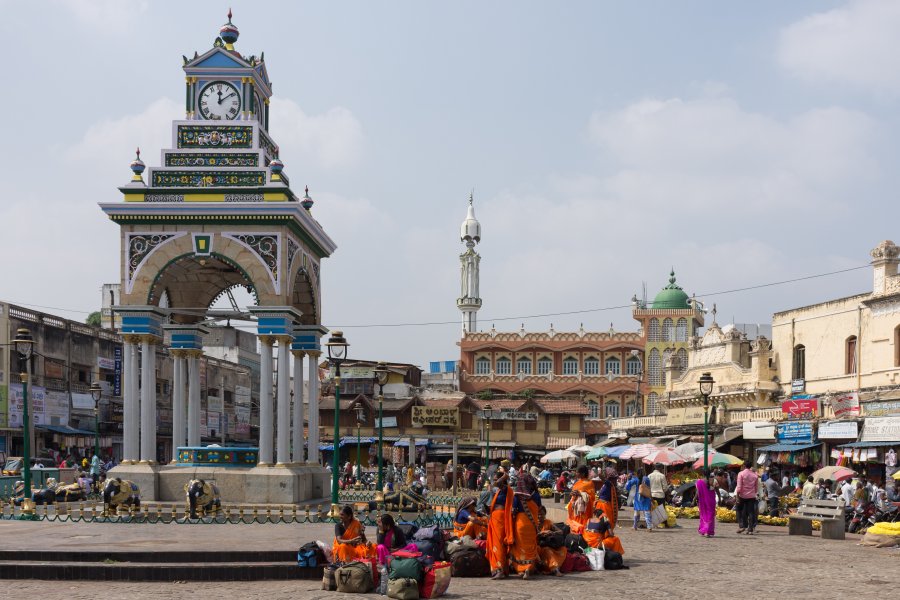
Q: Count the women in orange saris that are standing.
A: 4